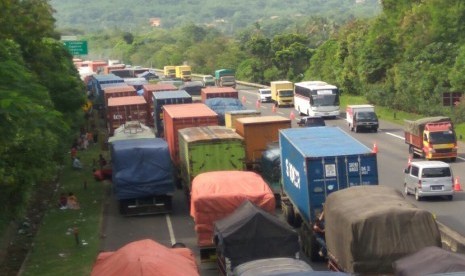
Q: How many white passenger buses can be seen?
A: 1